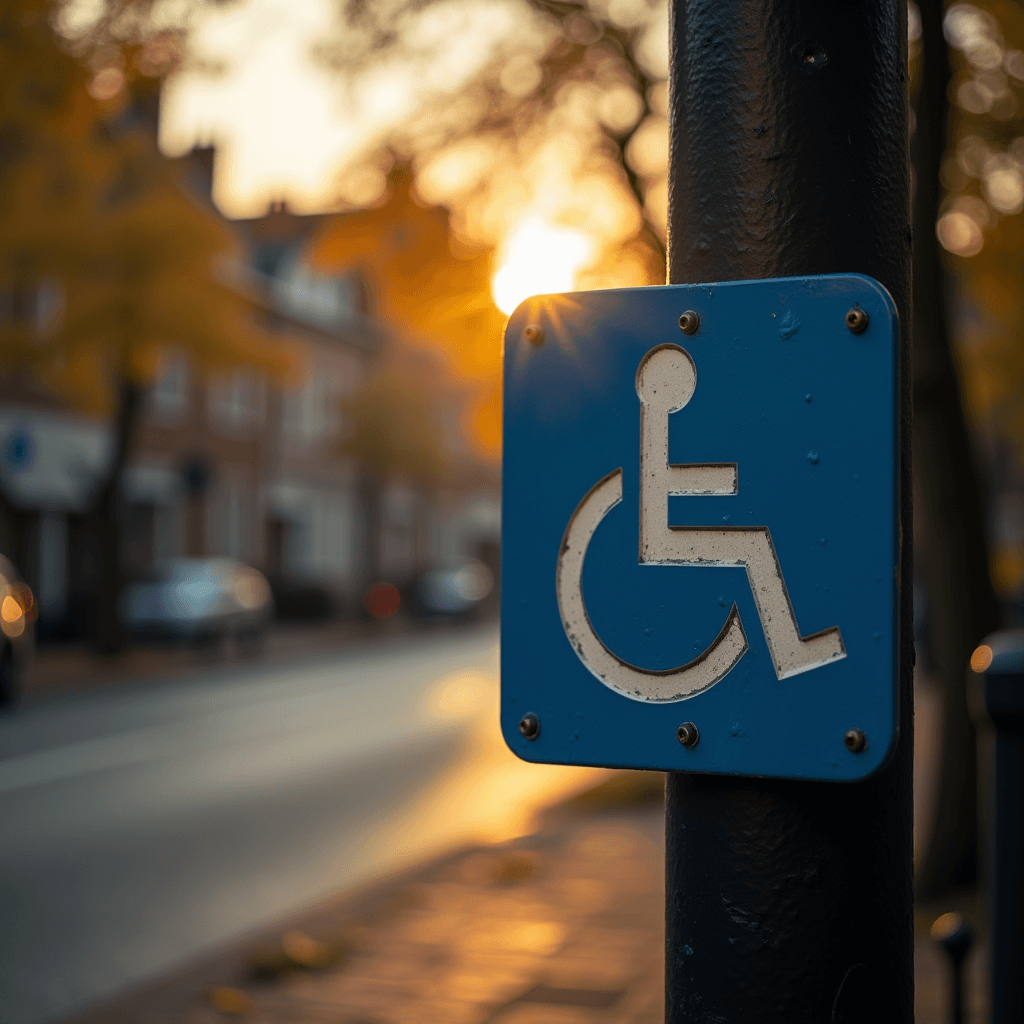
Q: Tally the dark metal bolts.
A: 6